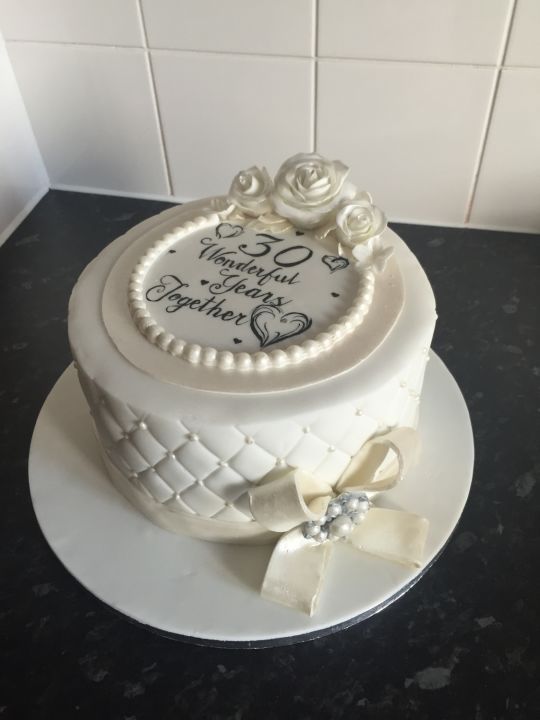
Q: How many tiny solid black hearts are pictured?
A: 5